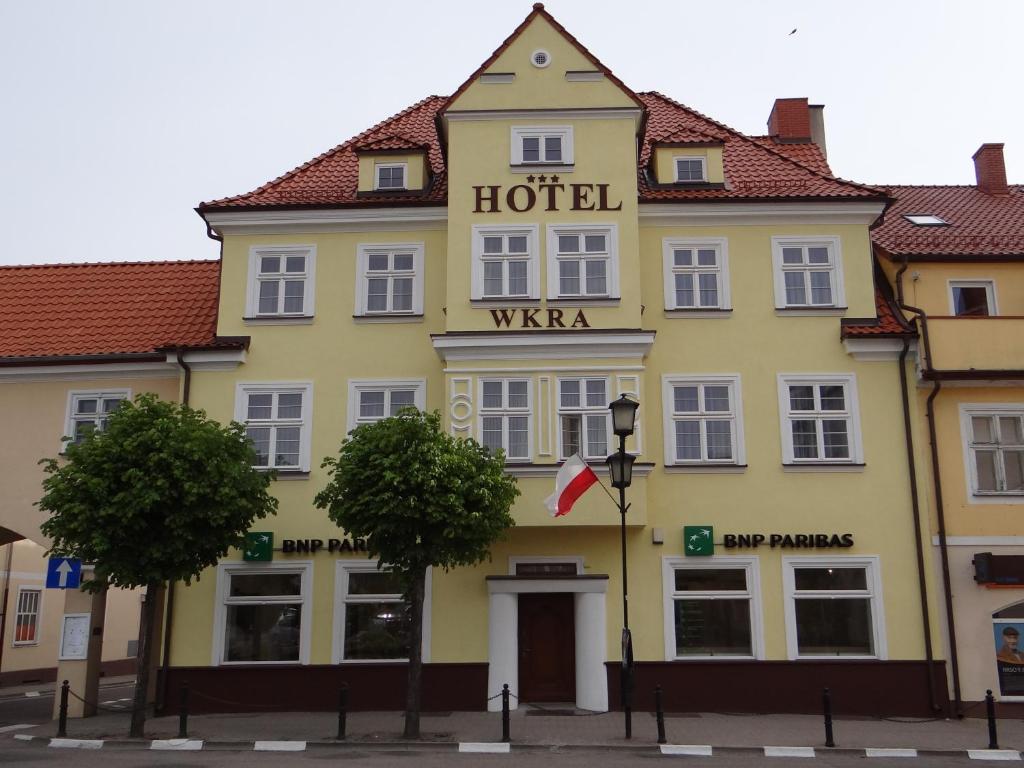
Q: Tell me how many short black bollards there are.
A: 7